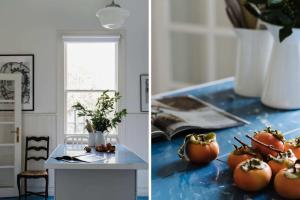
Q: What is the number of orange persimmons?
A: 7